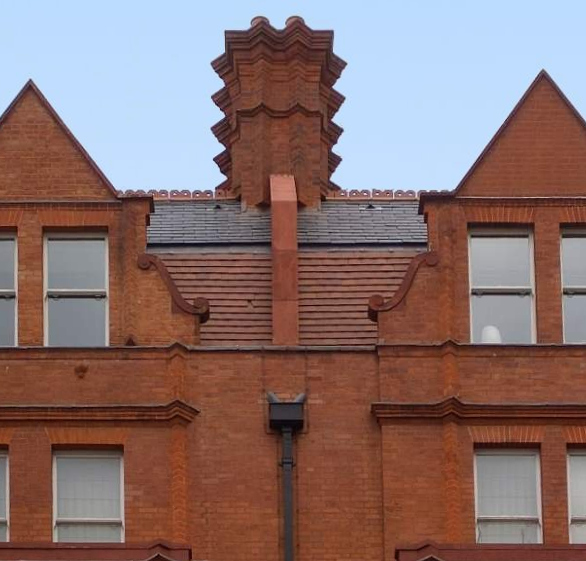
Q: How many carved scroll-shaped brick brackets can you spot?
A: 2